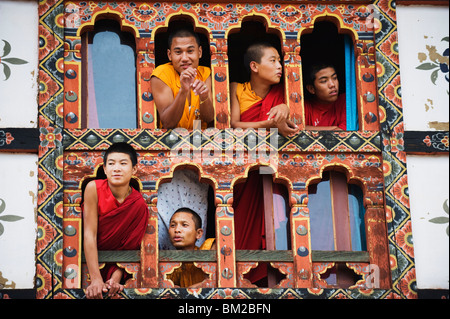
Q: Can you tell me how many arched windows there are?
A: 8